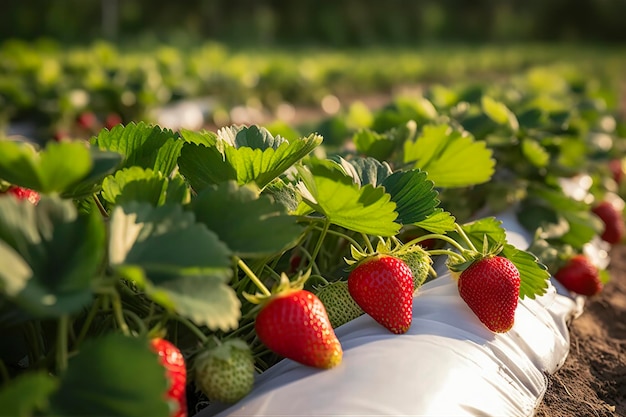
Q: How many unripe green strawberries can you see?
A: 3